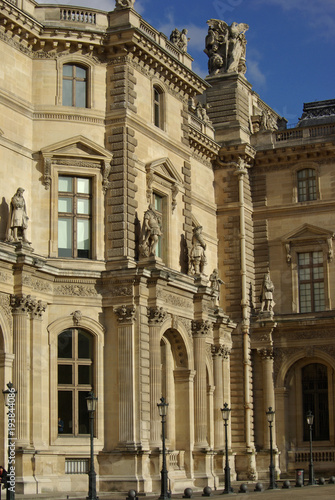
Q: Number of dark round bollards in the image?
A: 9